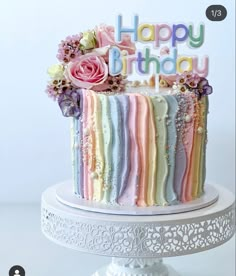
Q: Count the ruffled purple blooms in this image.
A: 2